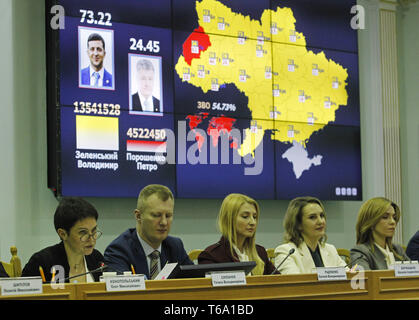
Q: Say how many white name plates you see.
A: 5